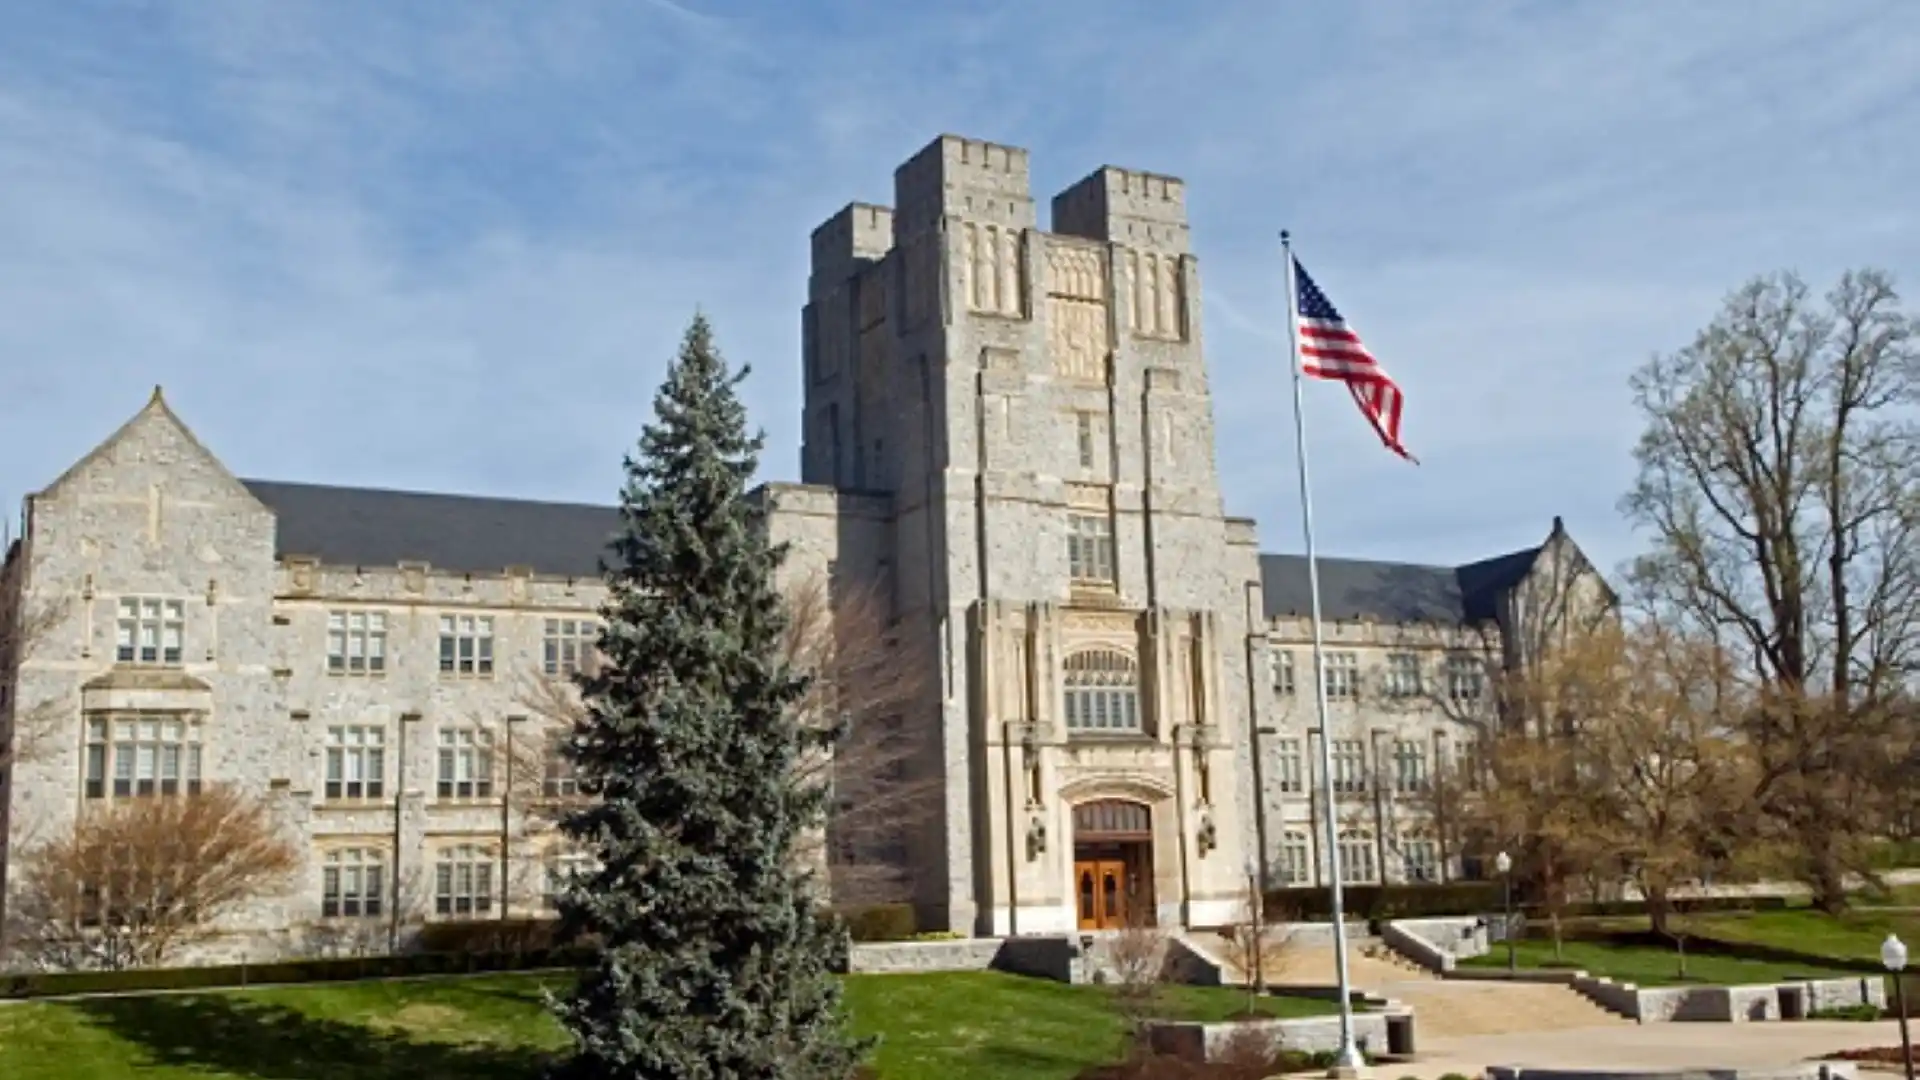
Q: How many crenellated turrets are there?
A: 3